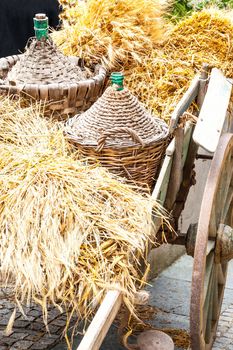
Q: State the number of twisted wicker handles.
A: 1